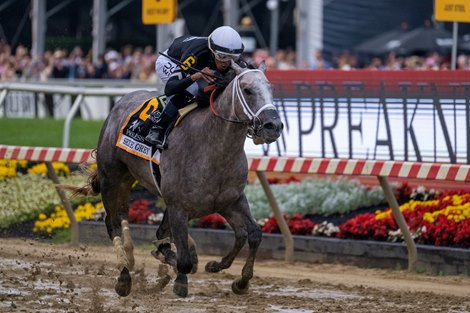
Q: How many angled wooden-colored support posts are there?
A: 3